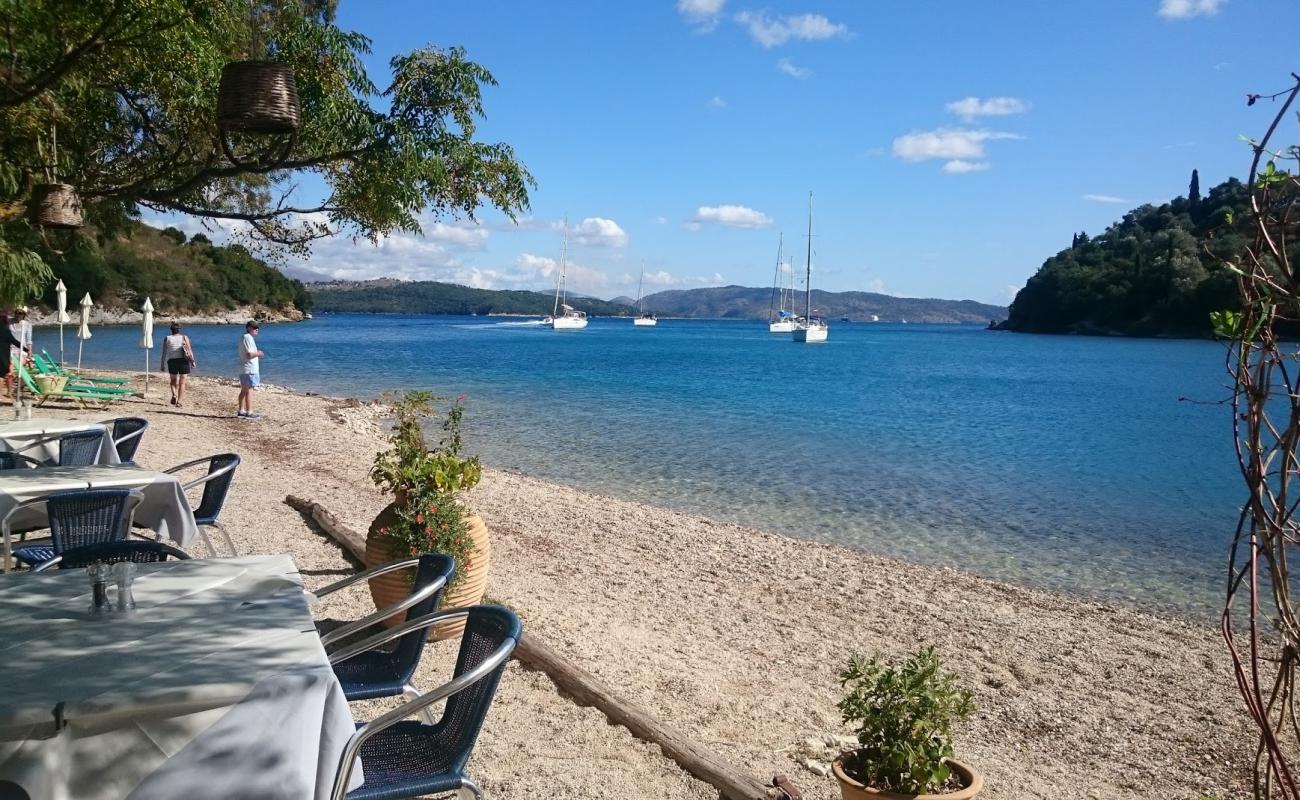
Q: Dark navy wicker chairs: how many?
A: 8